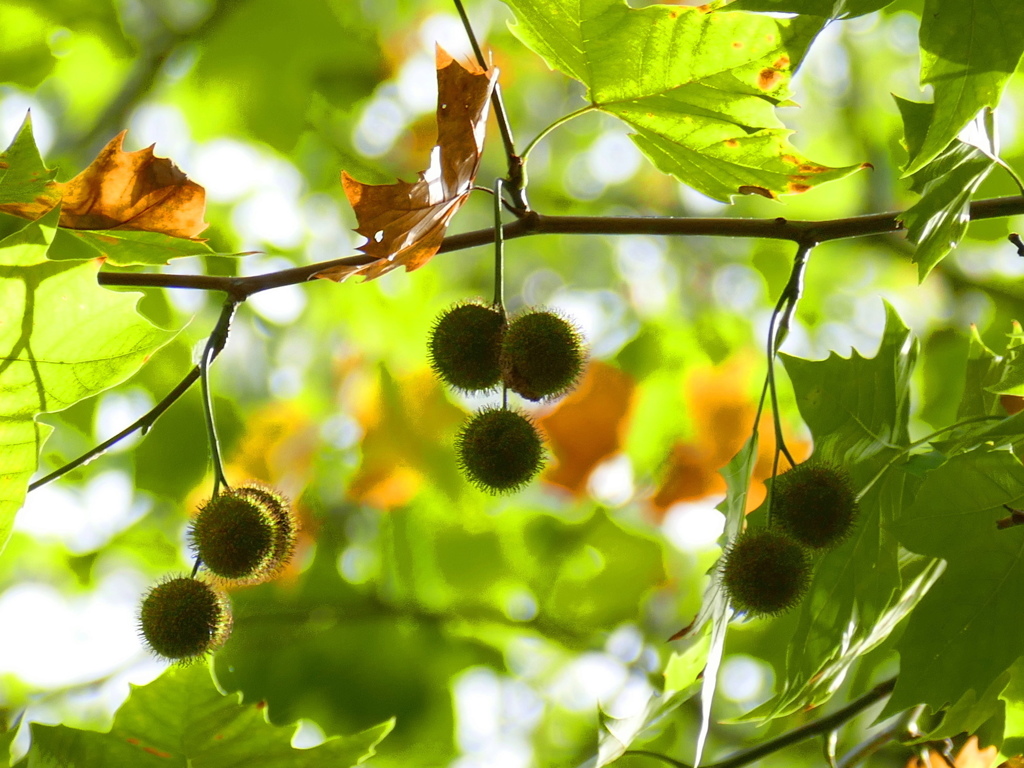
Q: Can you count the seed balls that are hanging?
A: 8